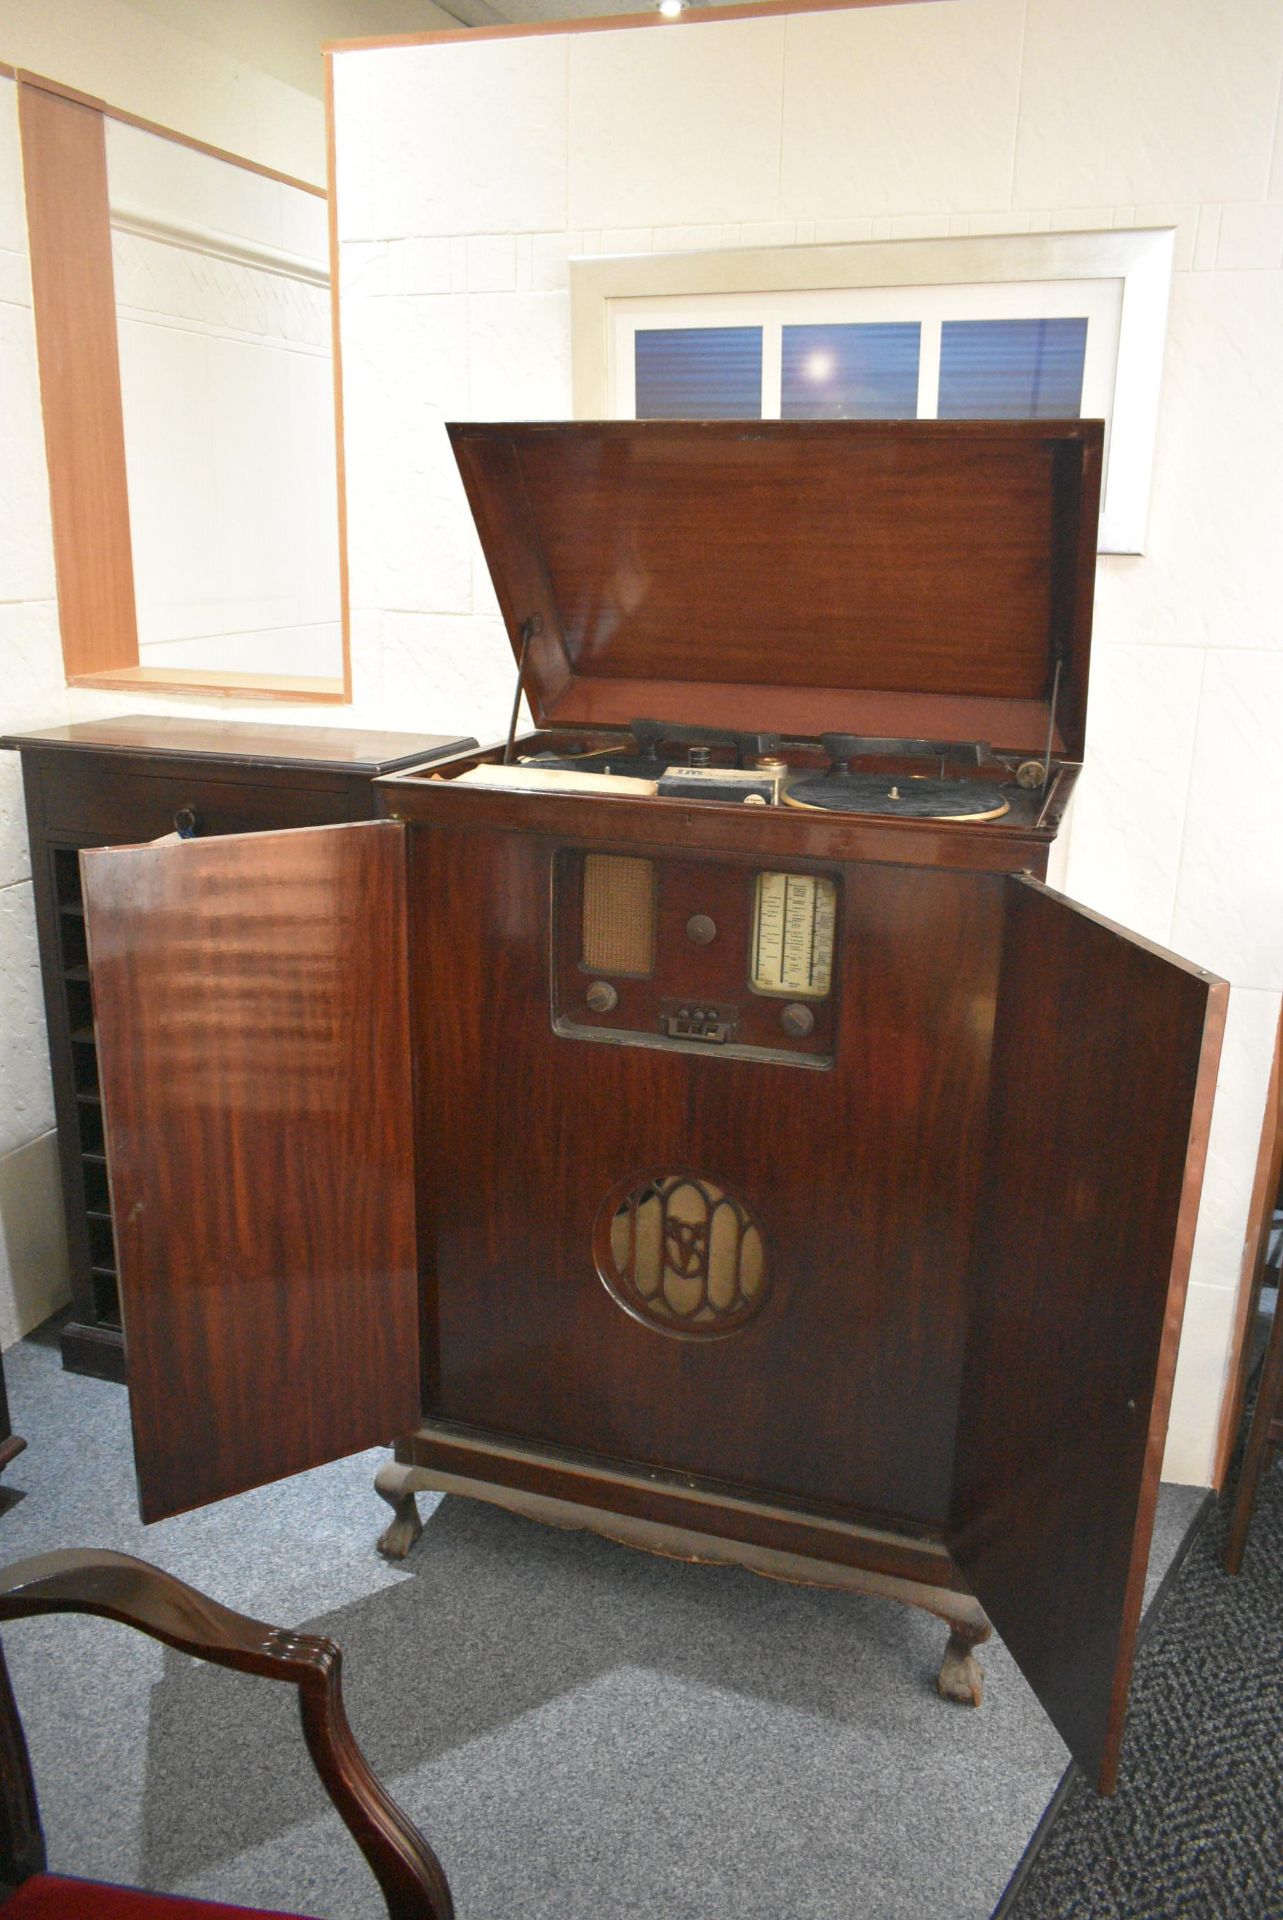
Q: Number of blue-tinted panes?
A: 3